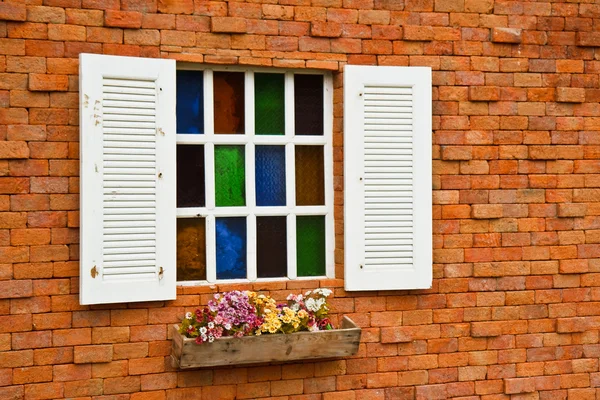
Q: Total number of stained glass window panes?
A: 12